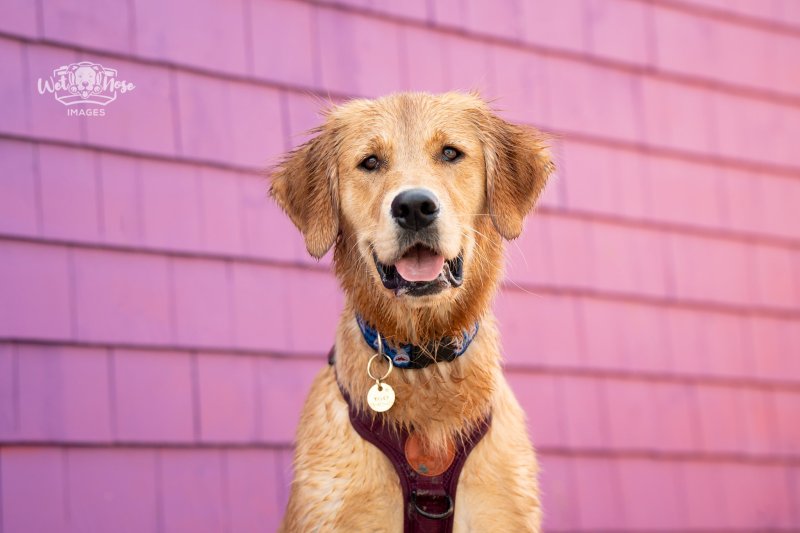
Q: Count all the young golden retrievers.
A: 1